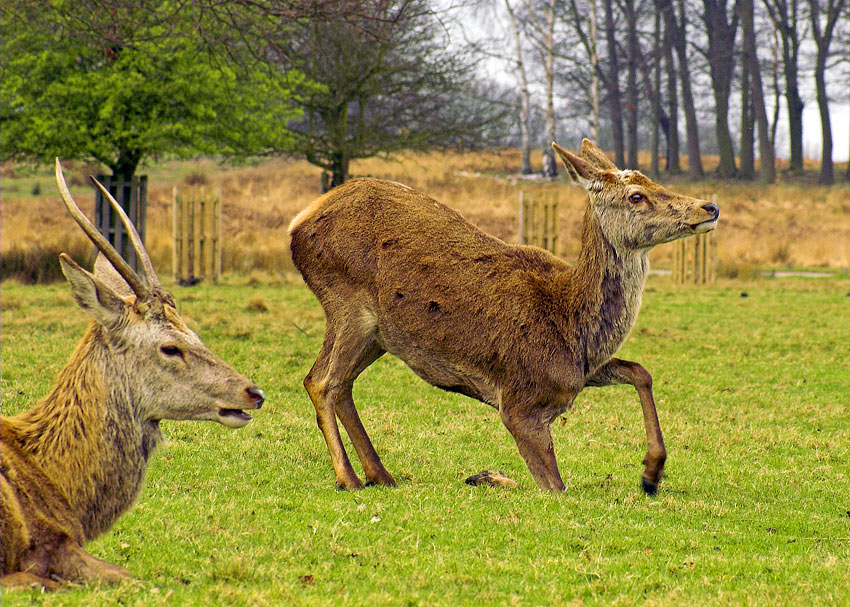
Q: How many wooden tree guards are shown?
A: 4